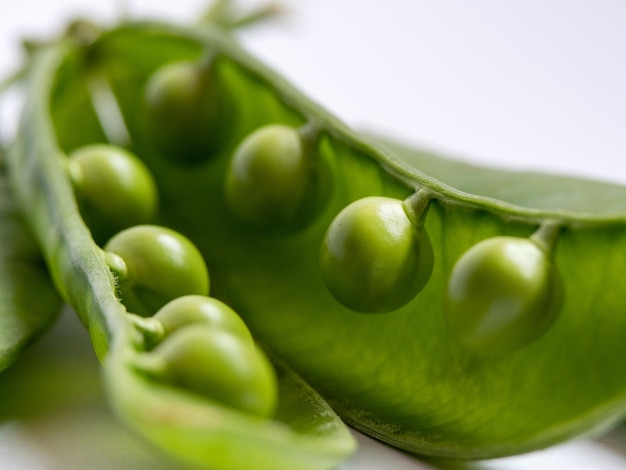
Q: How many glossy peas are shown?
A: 8